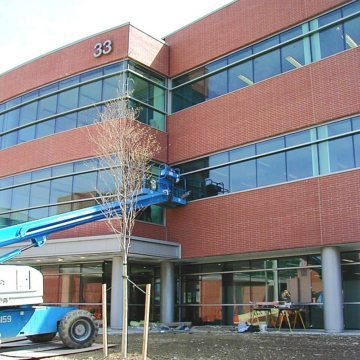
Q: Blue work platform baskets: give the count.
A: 1